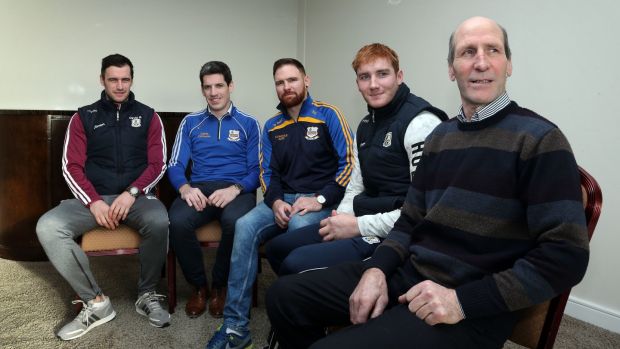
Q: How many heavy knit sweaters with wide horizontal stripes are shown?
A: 1